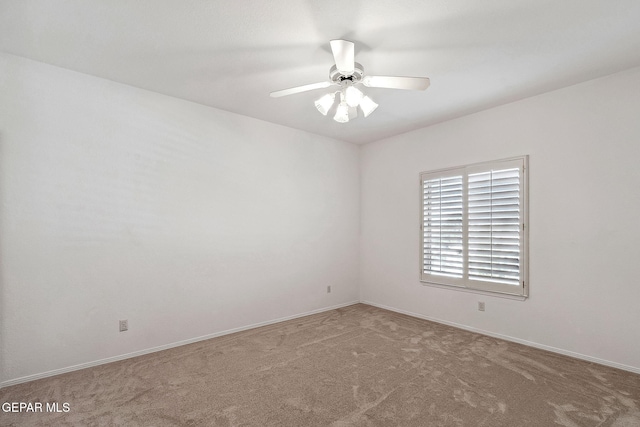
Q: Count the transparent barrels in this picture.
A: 0